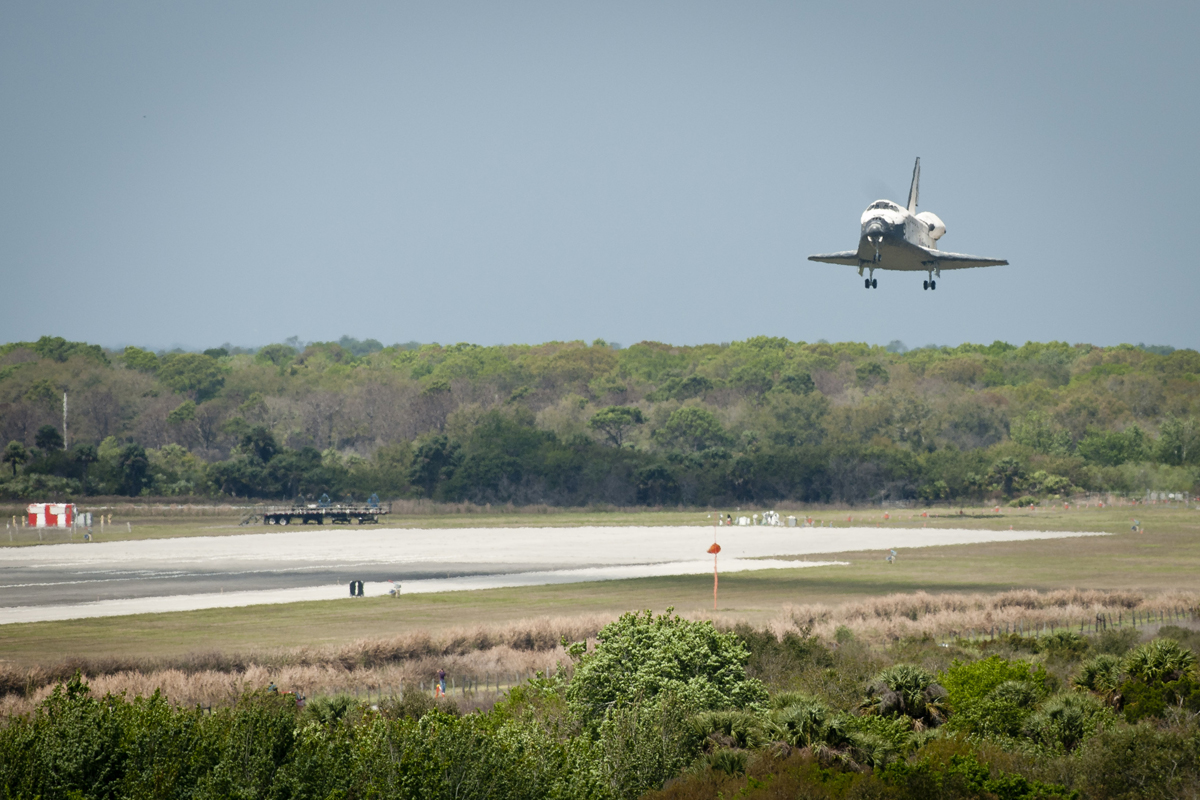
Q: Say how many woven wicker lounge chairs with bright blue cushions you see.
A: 0